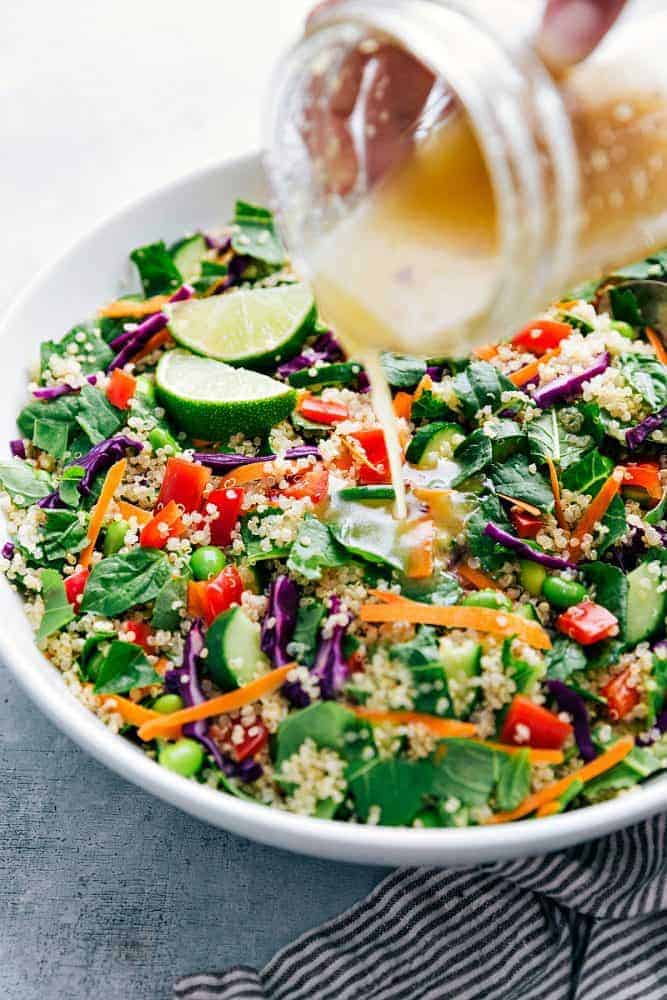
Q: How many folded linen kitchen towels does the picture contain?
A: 1